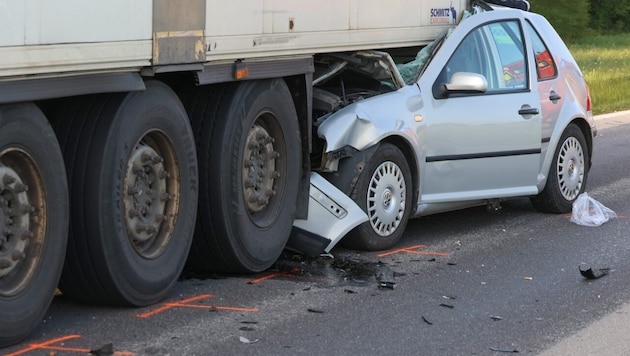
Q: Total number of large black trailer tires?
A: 3